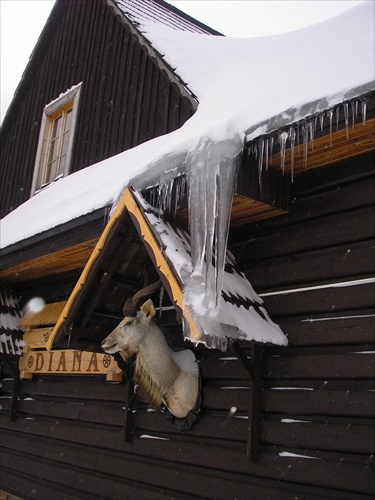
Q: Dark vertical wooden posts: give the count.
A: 3